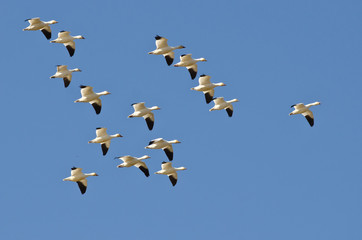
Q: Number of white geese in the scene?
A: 15